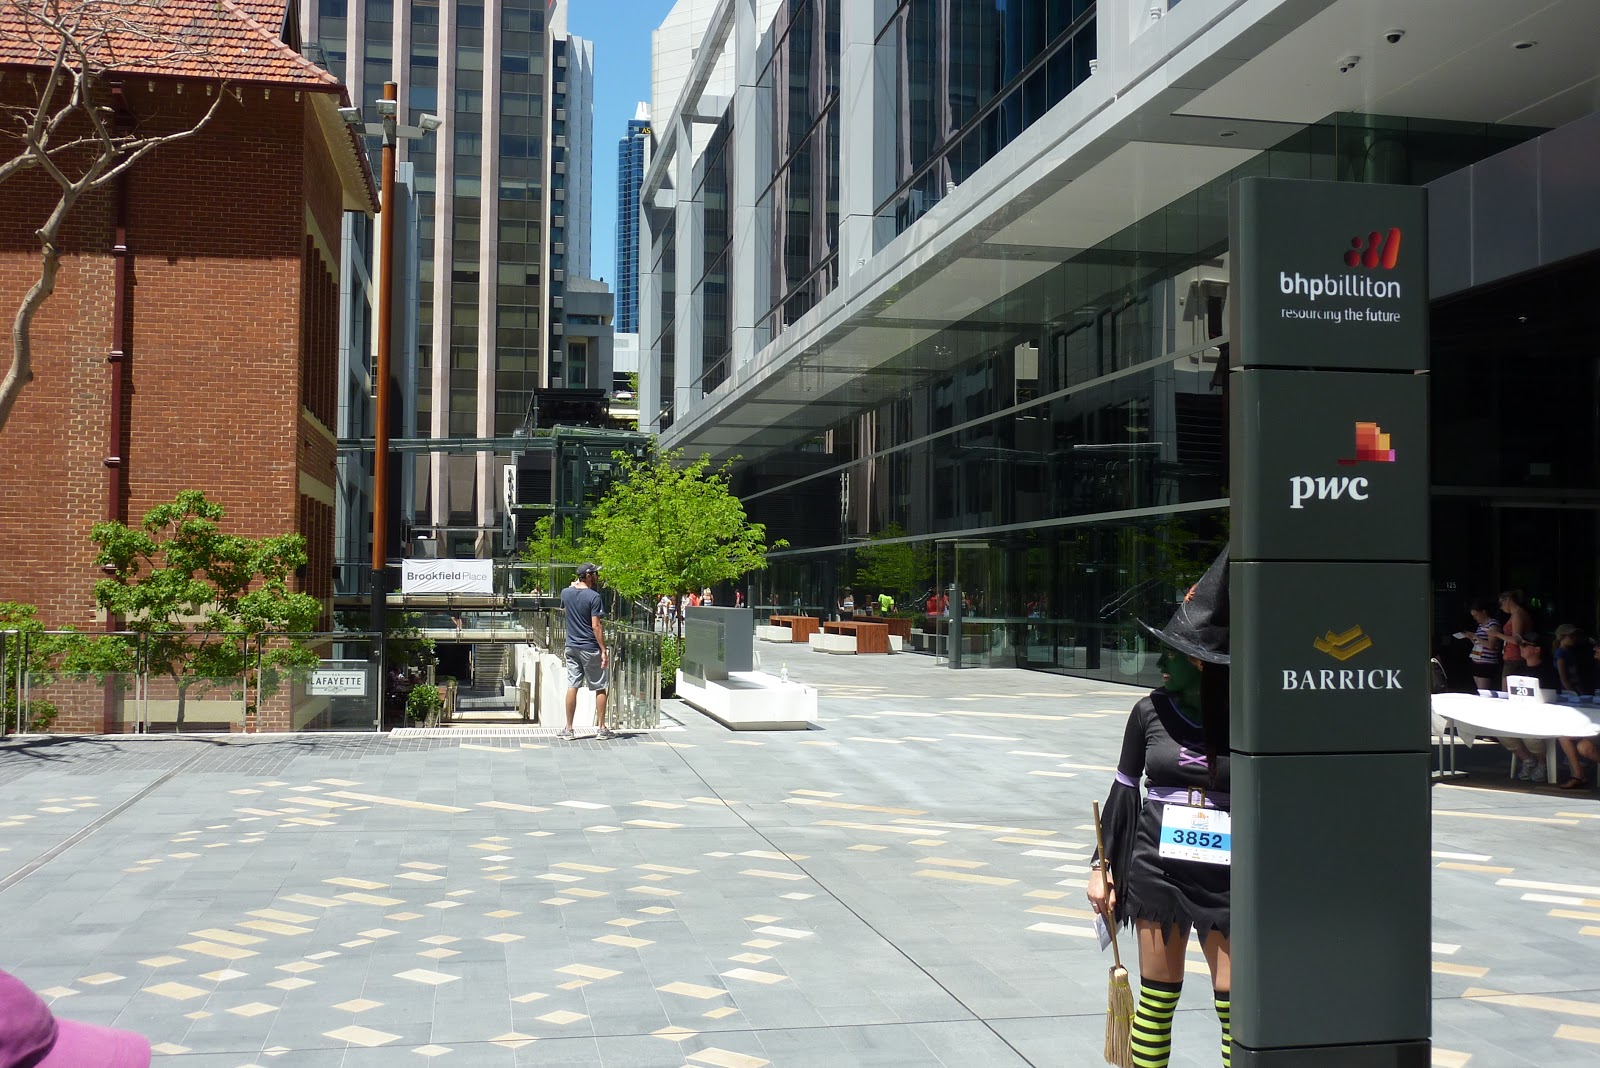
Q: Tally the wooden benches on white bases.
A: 2